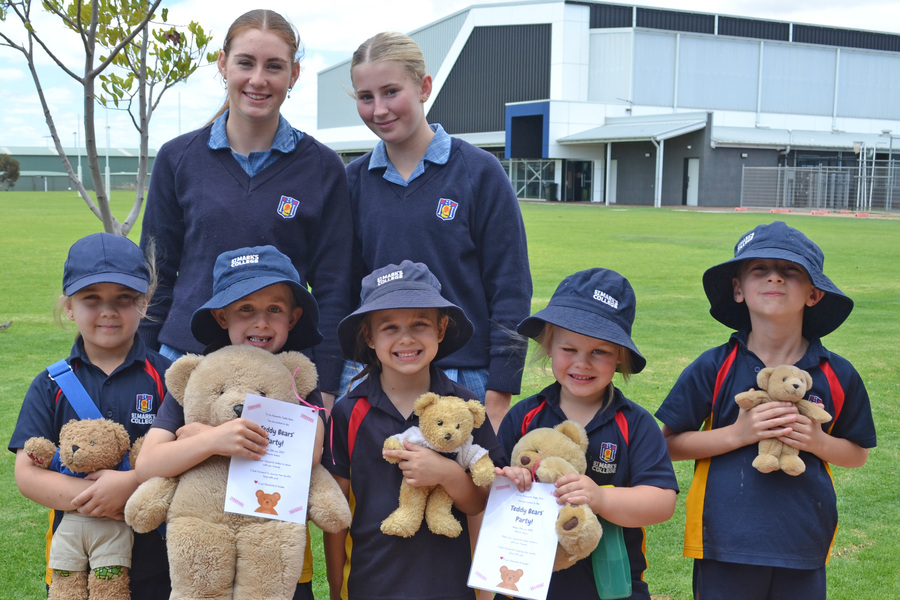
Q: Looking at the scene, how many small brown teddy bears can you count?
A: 4